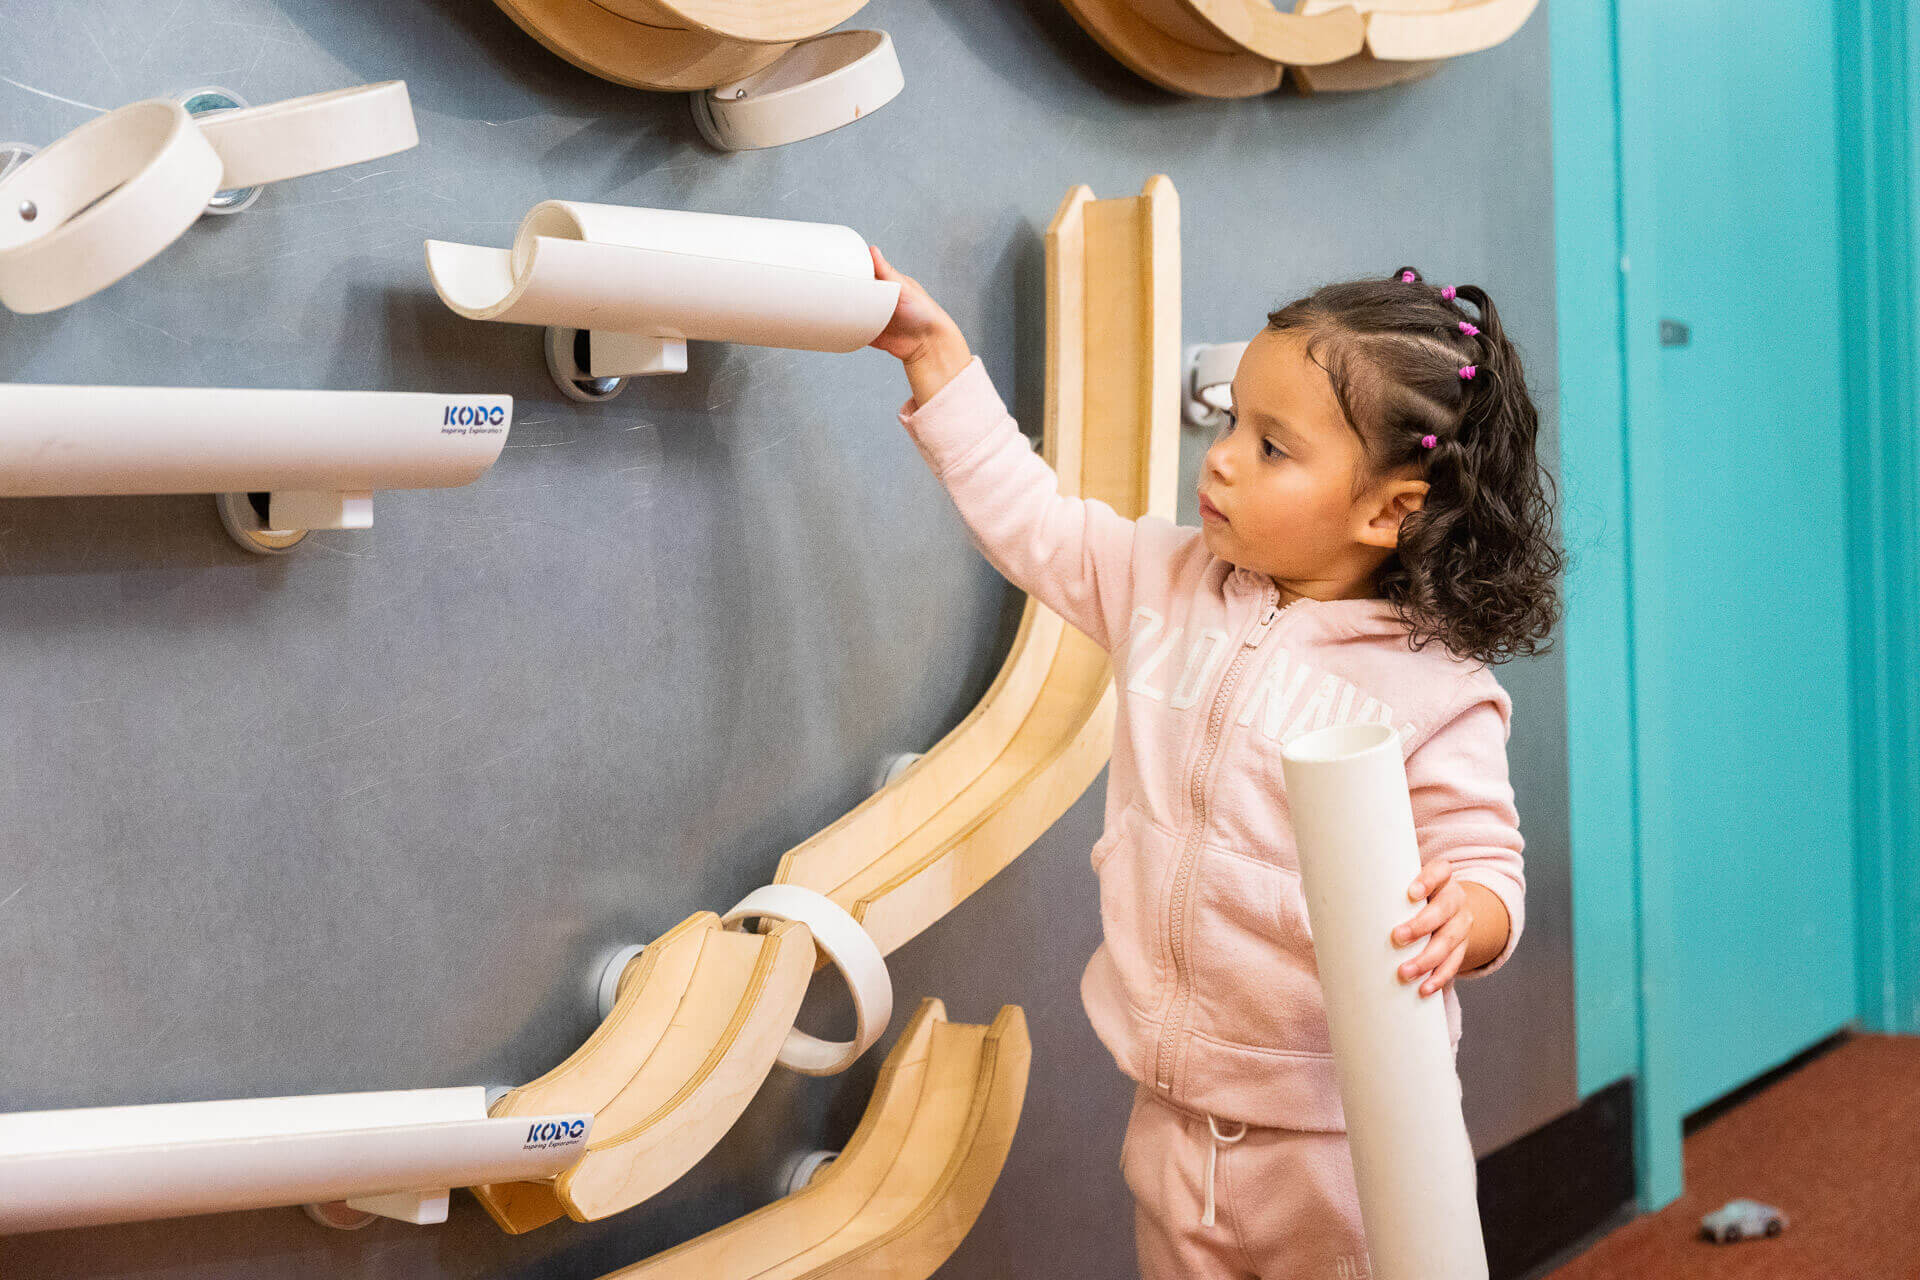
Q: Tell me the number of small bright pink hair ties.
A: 5